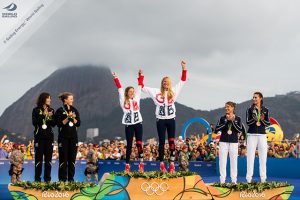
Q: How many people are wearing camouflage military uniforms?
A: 3